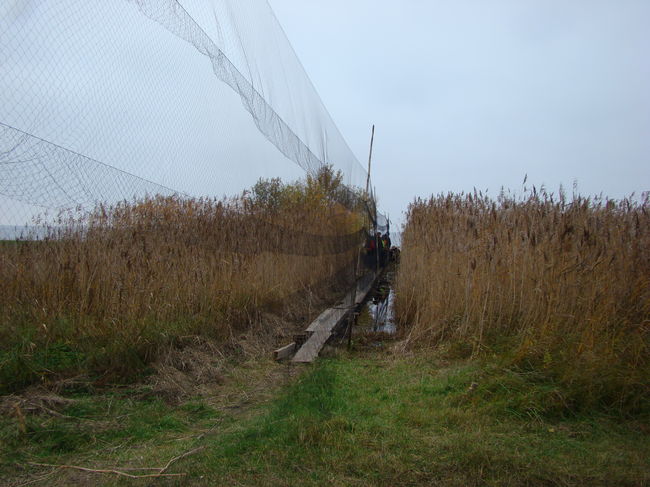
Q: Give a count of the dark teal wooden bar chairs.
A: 0